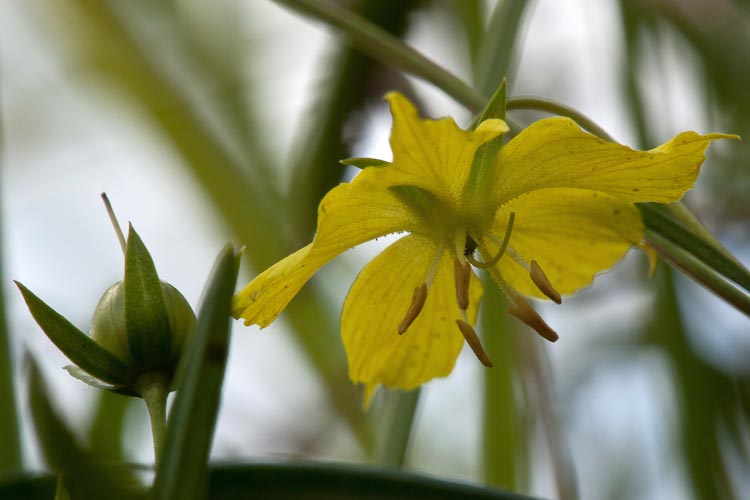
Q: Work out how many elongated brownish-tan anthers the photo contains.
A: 5